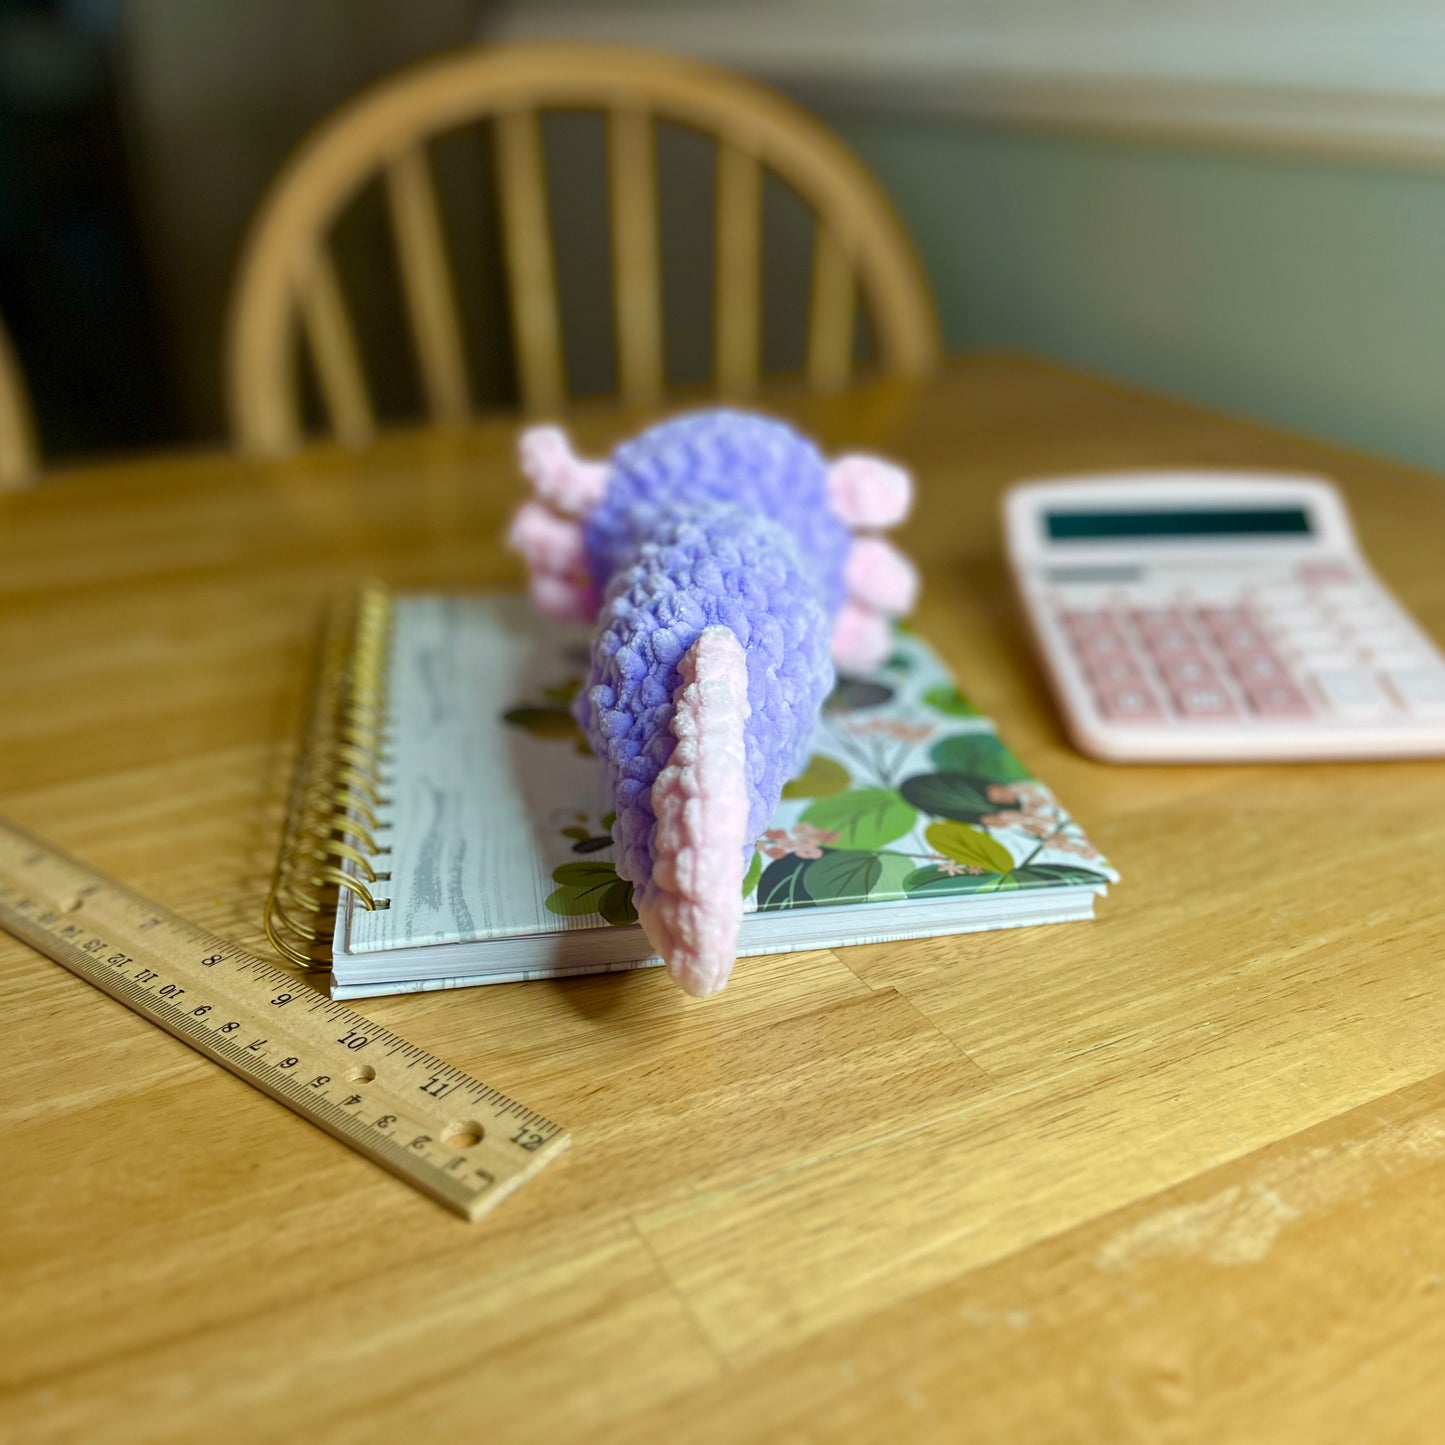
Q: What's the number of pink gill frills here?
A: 6